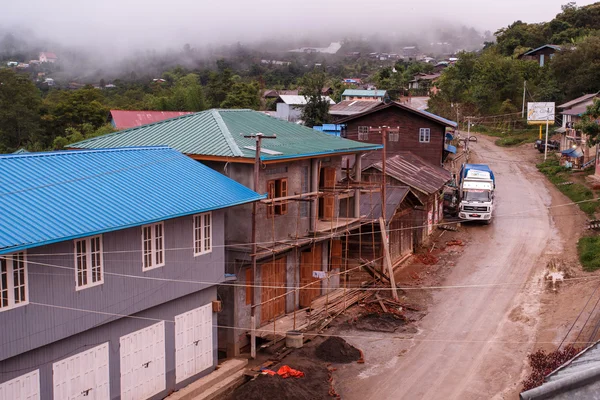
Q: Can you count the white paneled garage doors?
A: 4